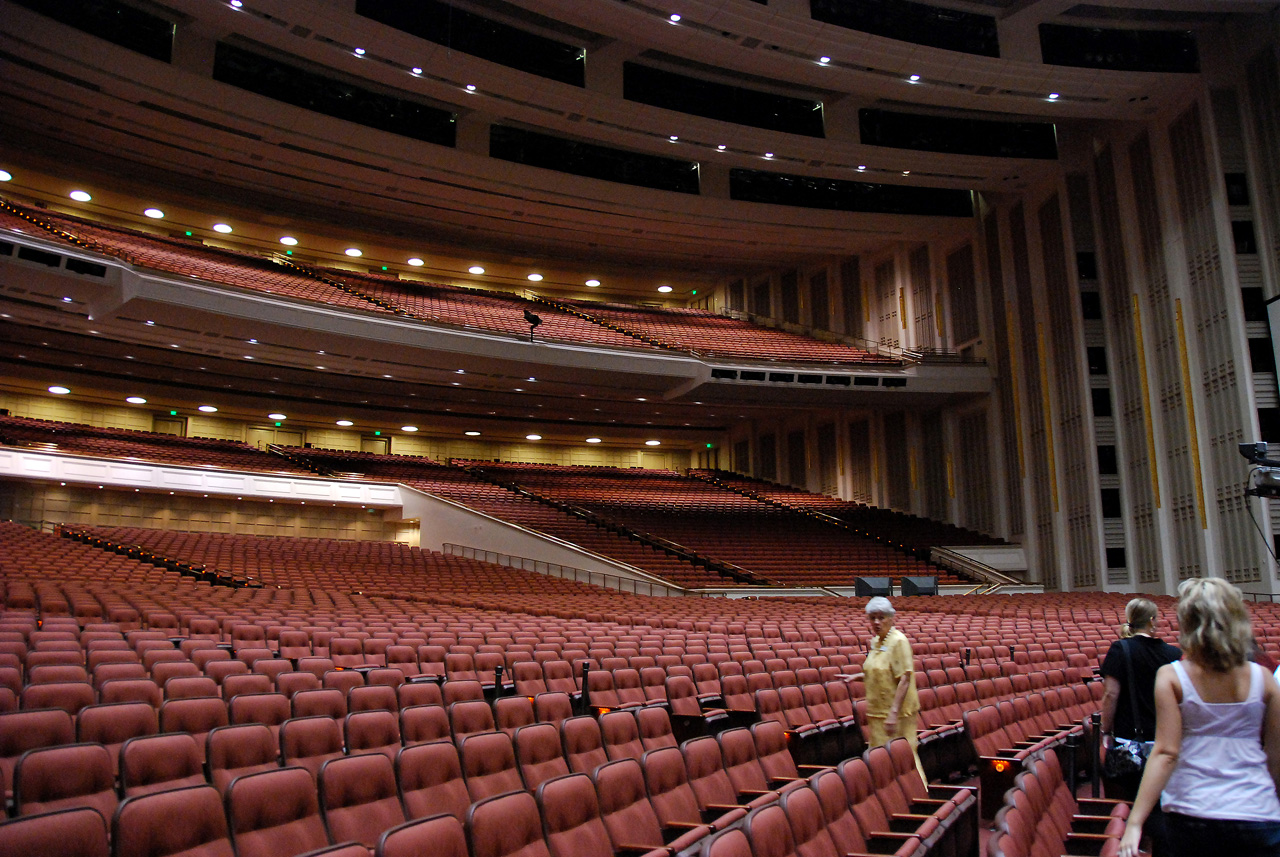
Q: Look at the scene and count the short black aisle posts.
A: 6